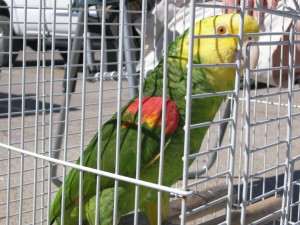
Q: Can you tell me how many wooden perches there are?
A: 2